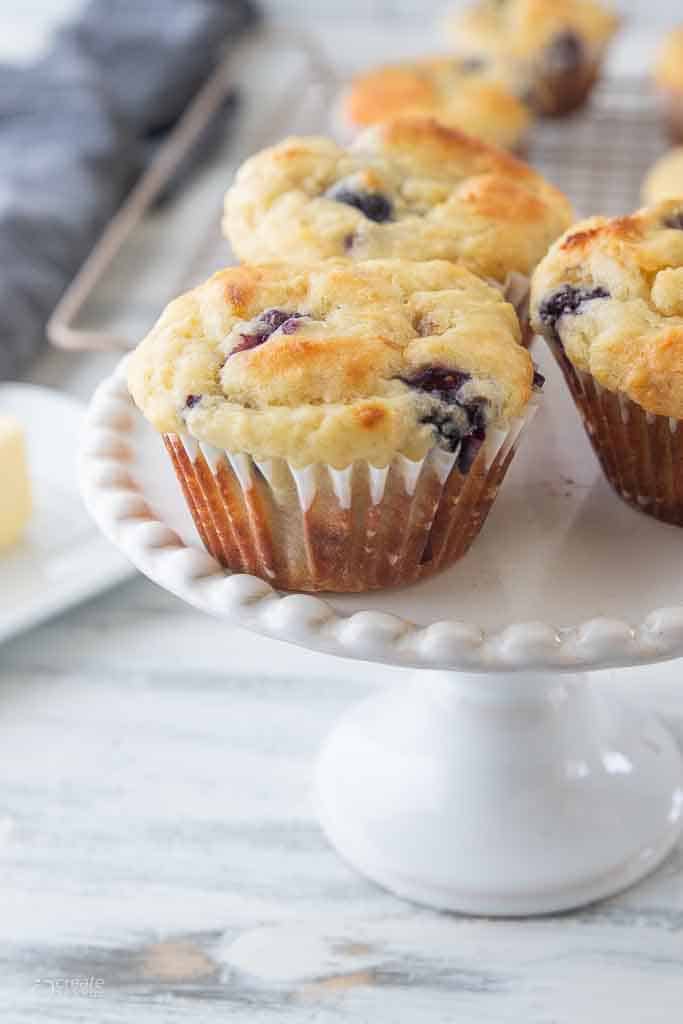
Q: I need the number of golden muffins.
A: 7